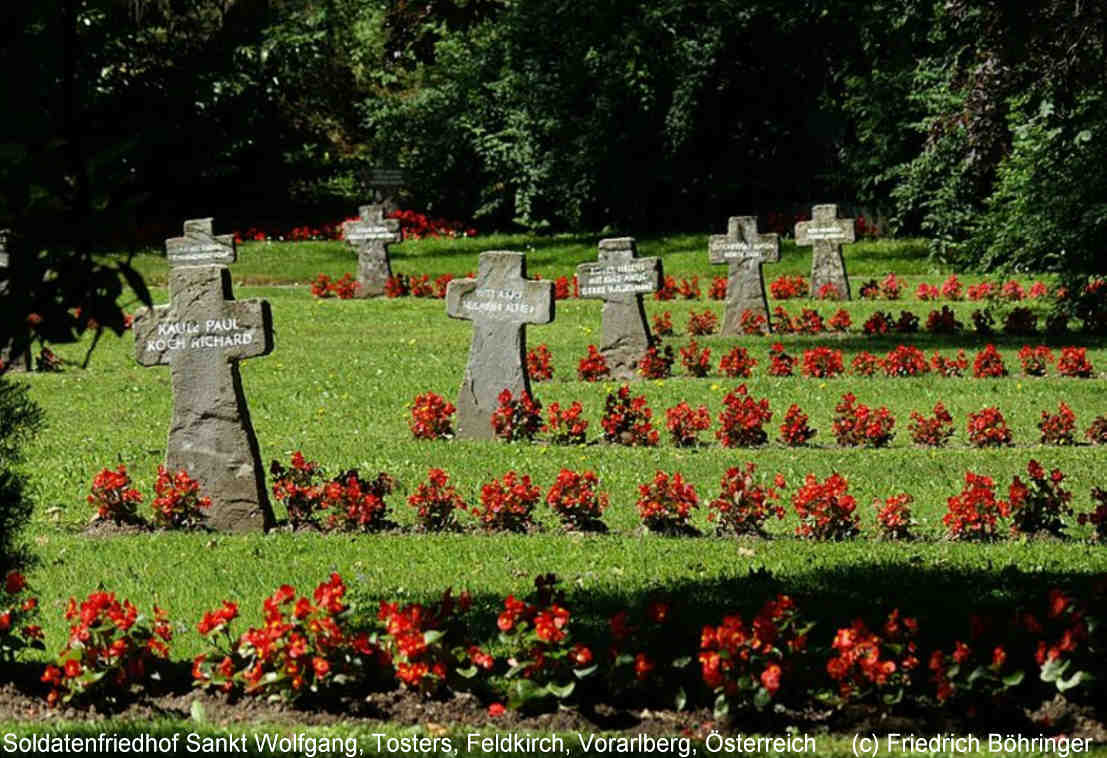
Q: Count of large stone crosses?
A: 7